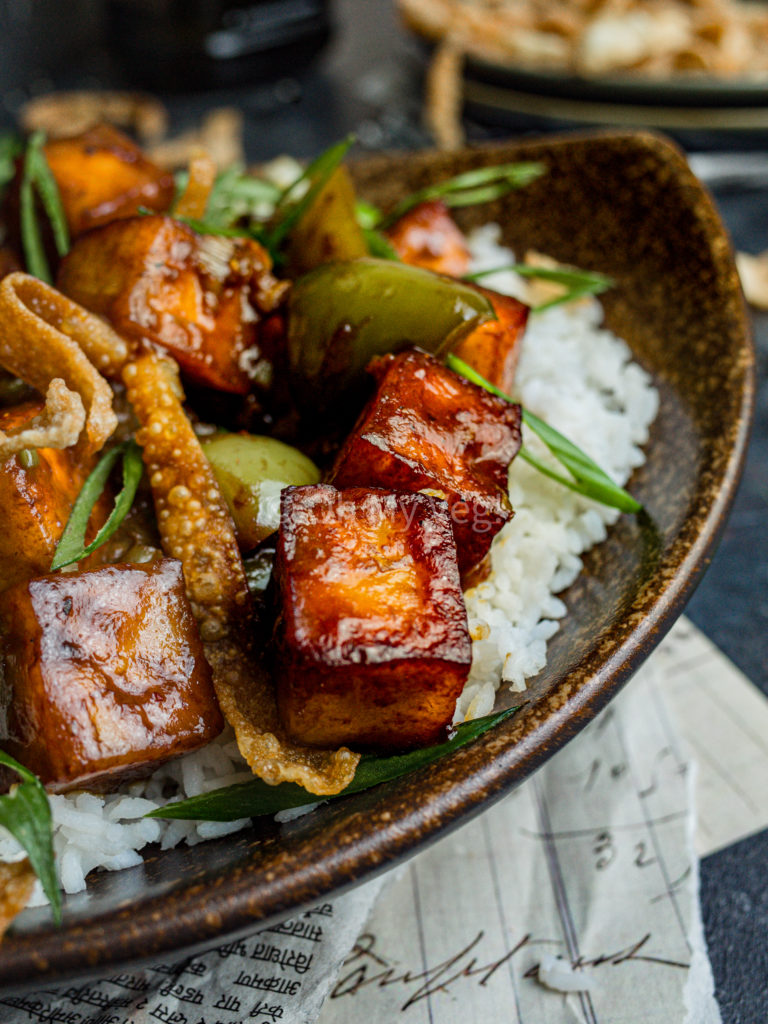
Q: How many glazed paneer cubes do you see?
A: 8